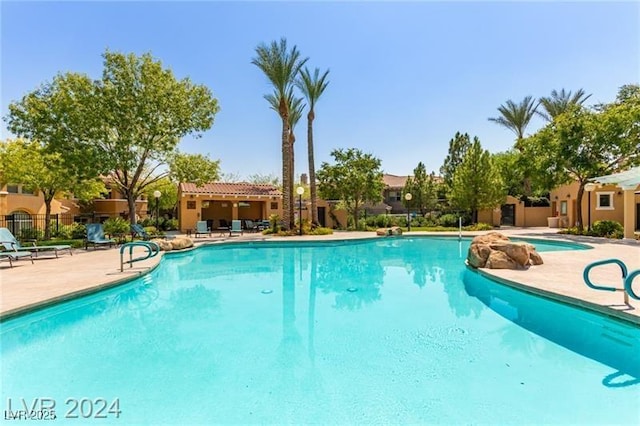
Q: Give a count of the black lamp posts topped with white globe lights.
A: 4